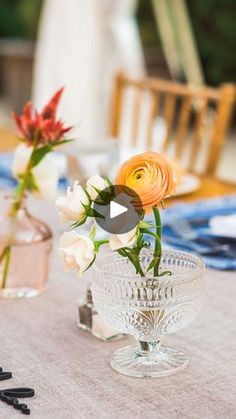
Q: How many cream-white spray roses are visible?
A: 4